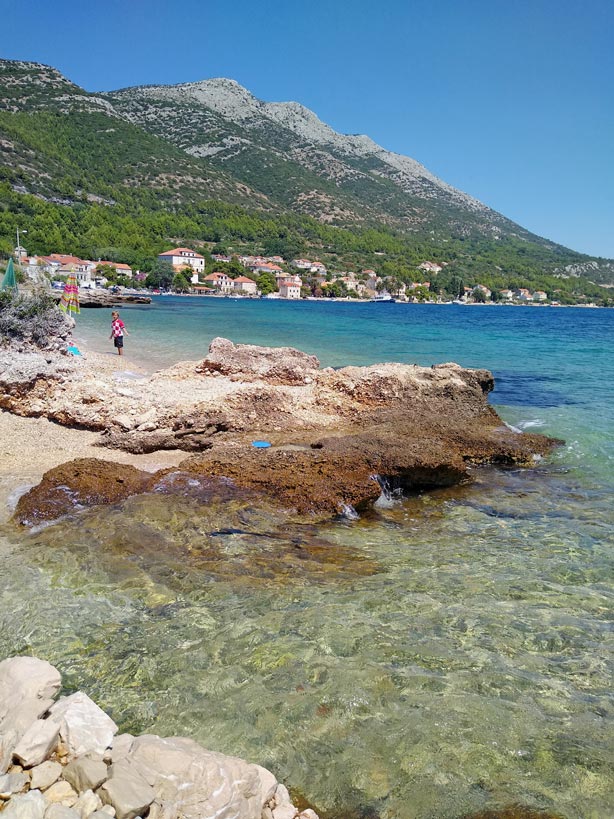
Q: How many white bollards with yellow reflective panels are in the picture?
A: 0